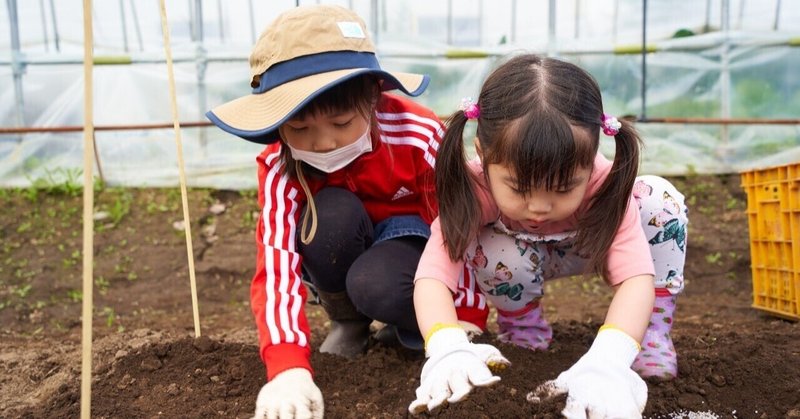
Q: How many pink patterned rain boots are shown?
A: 2